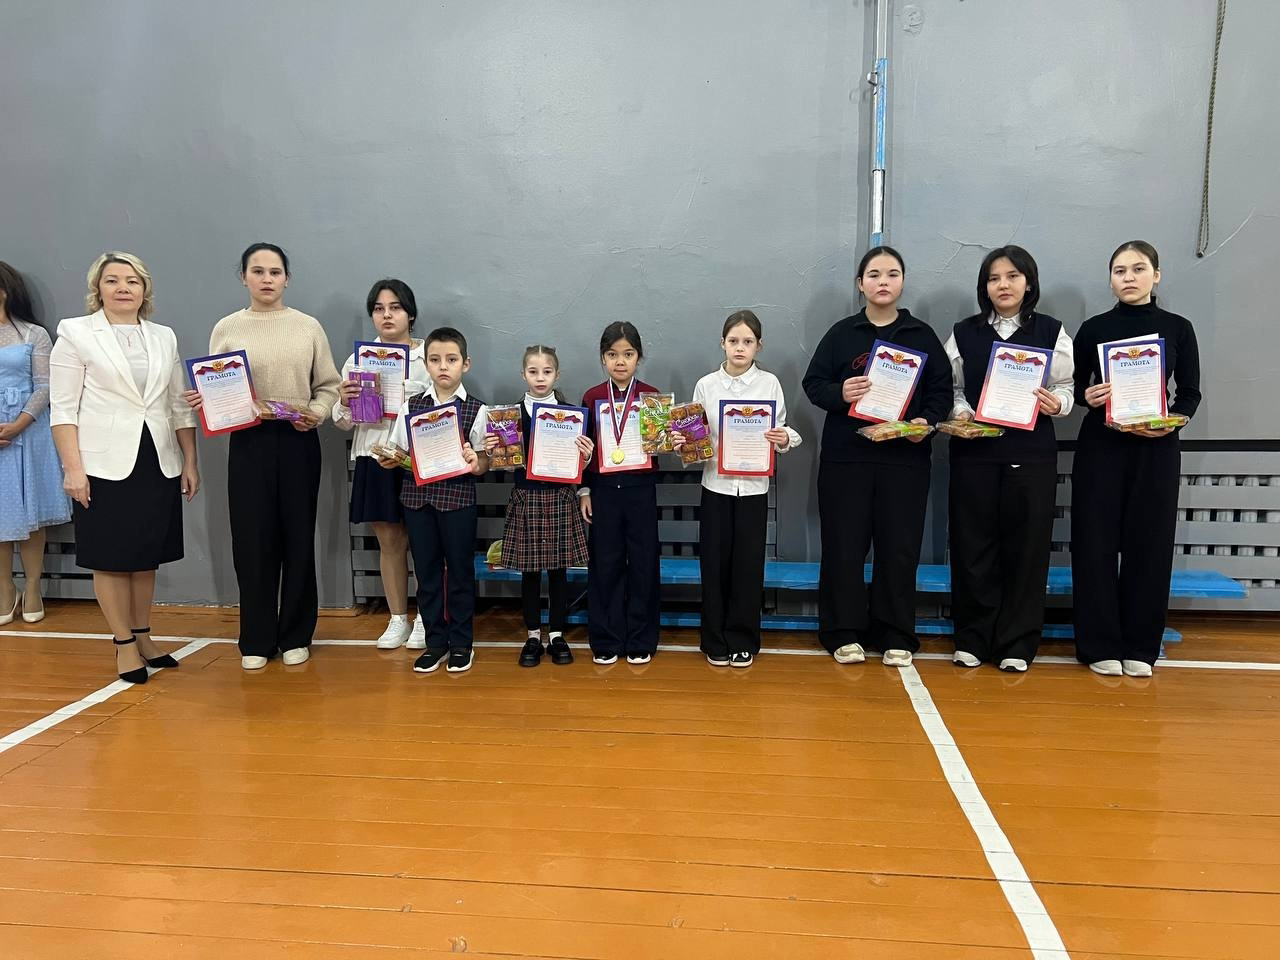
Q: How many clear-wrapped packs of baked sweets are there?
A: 9